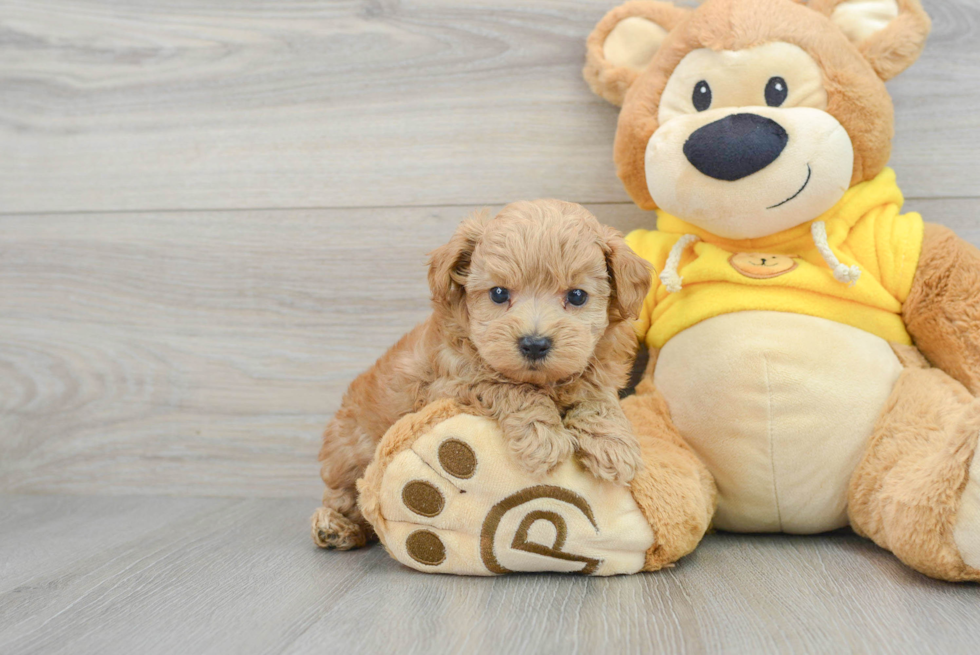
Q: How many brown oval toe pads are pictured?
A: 3